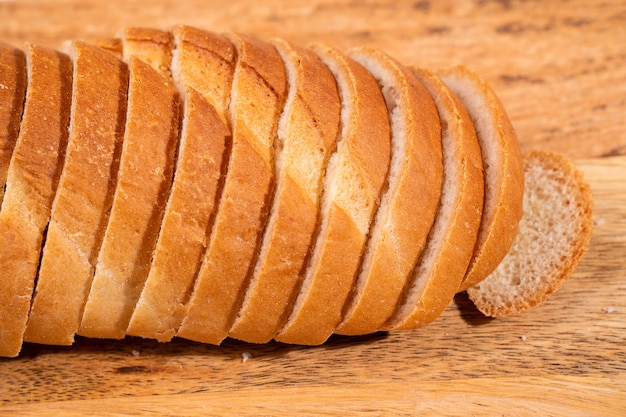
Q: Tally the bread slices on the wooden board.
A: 12